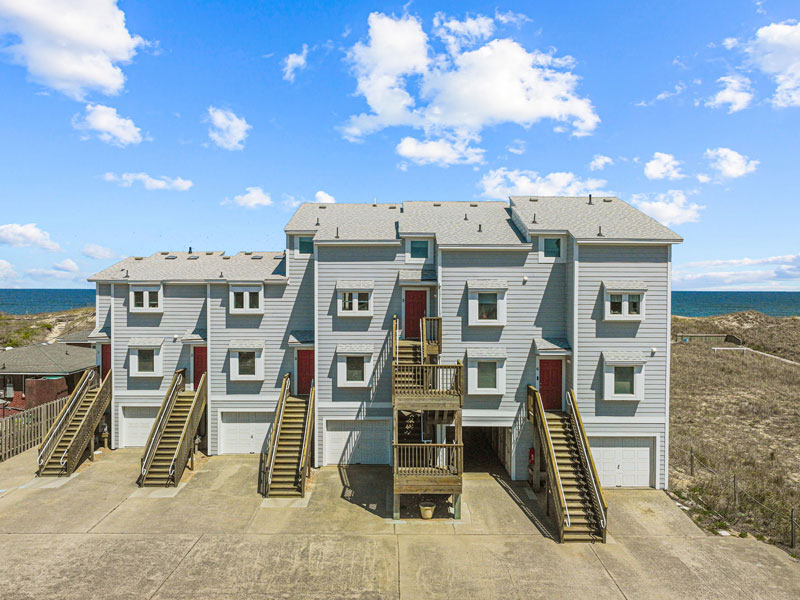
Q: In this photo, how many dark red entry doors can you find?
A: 5